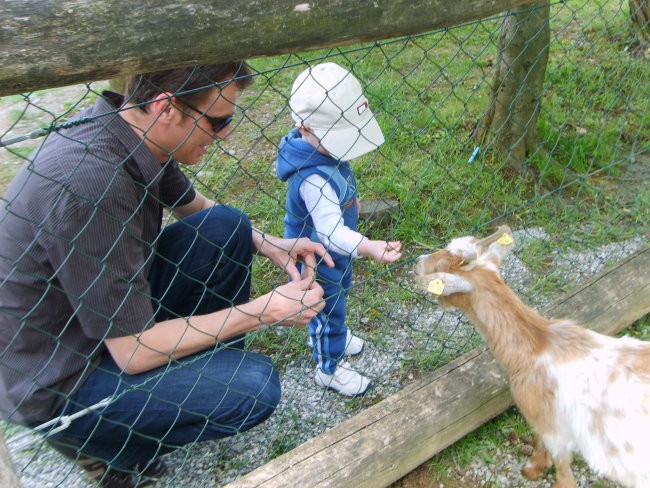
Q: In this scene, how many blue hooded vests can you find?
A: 1